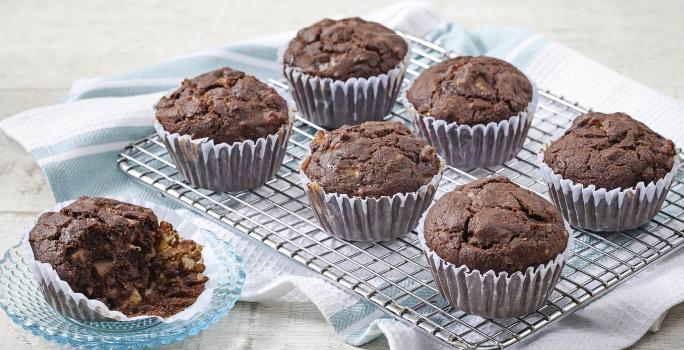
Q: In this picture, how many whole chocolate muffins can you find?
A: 6